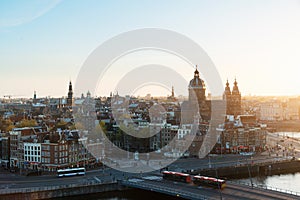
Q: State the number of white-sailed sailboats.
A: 0